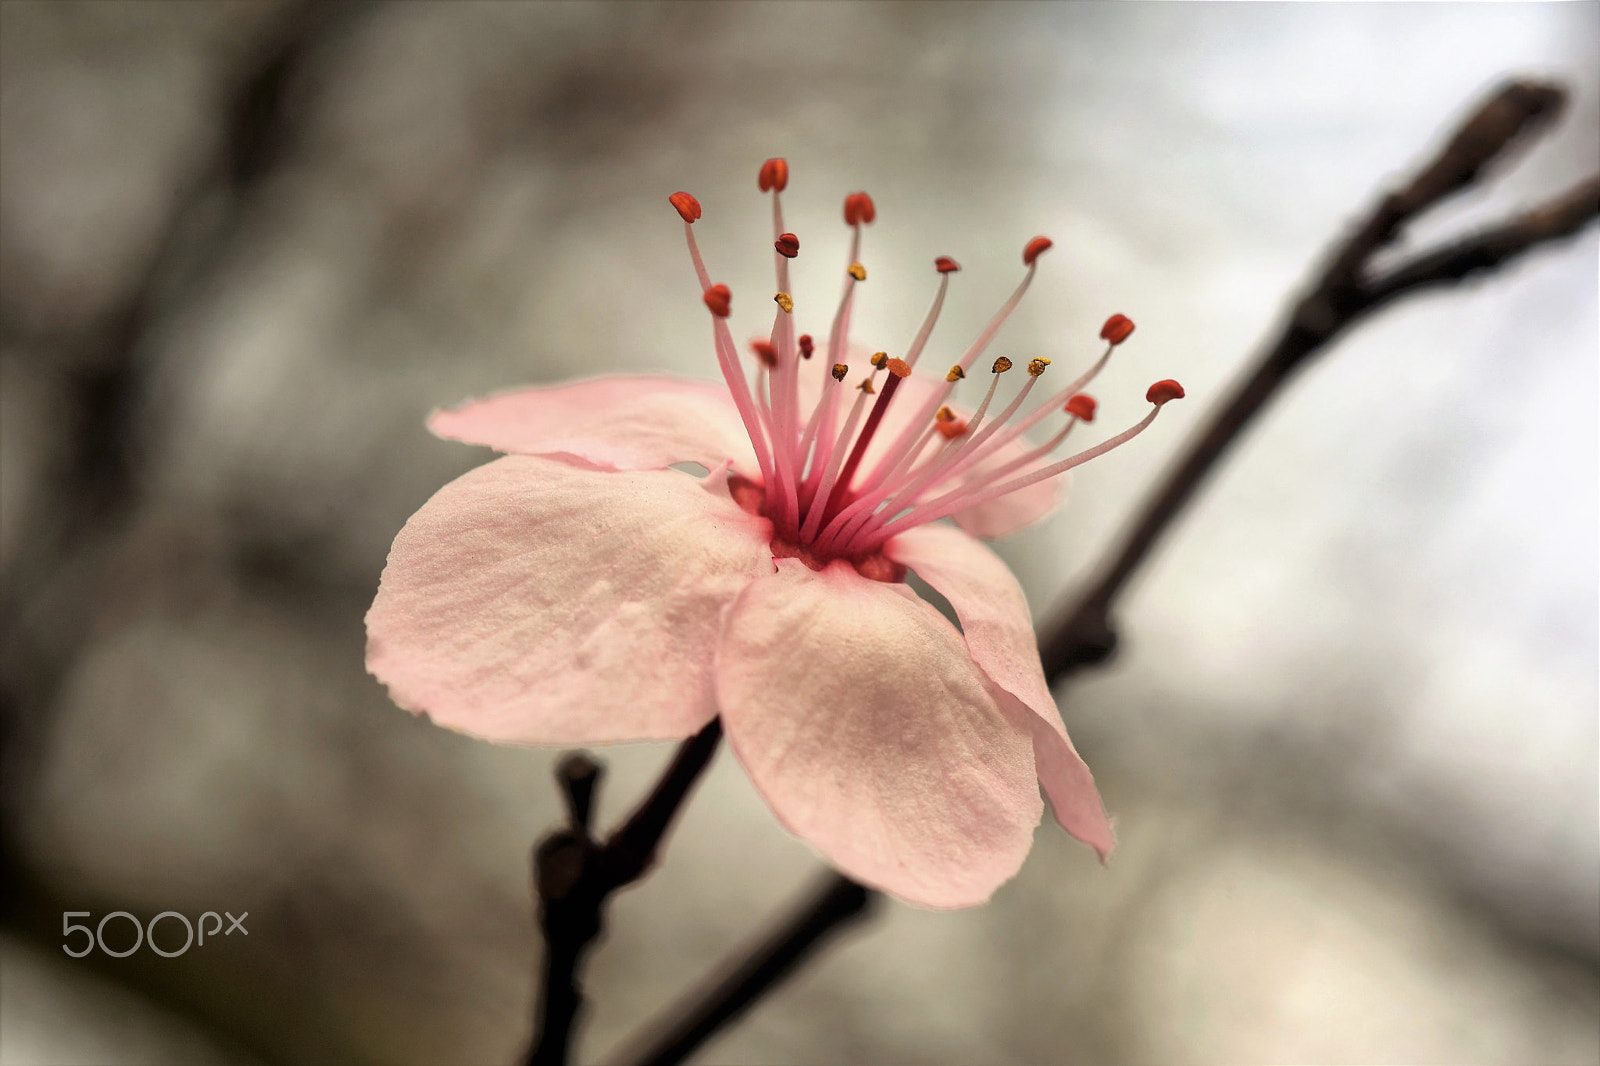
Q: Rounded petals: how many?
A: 5